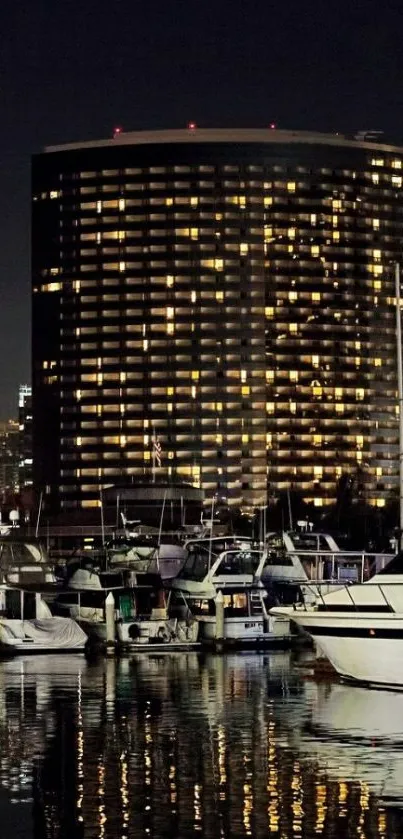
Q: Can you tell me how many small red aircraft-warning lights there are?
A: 3